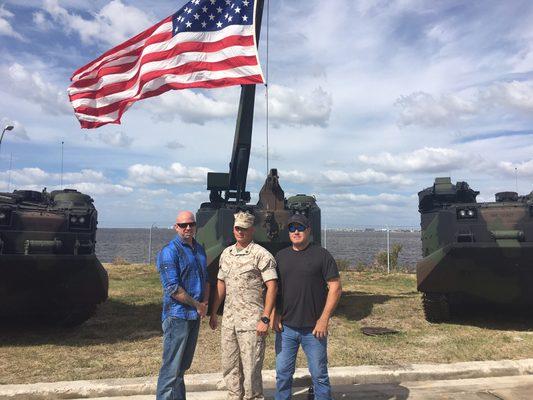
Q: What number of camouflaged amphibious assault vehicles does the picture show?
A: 3